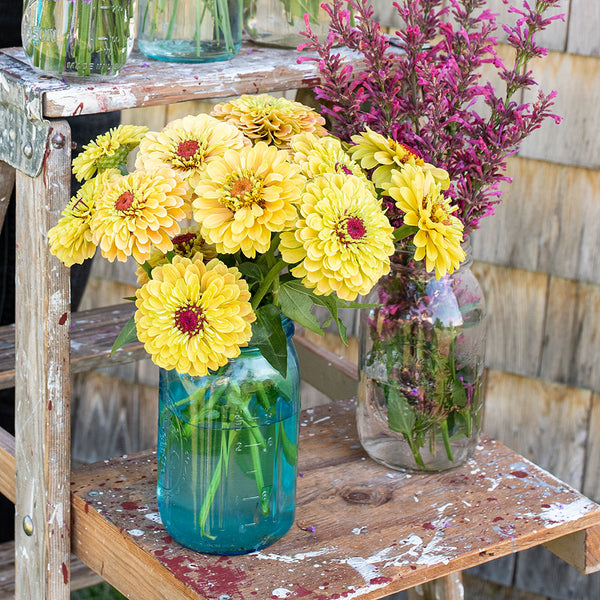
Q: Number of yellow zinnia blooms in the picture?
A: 12